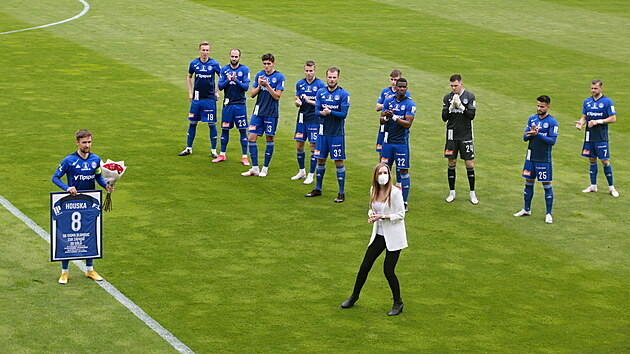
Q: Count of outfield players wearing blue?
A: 10